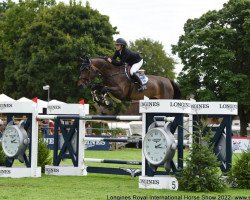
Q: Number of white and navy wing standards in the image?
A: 4